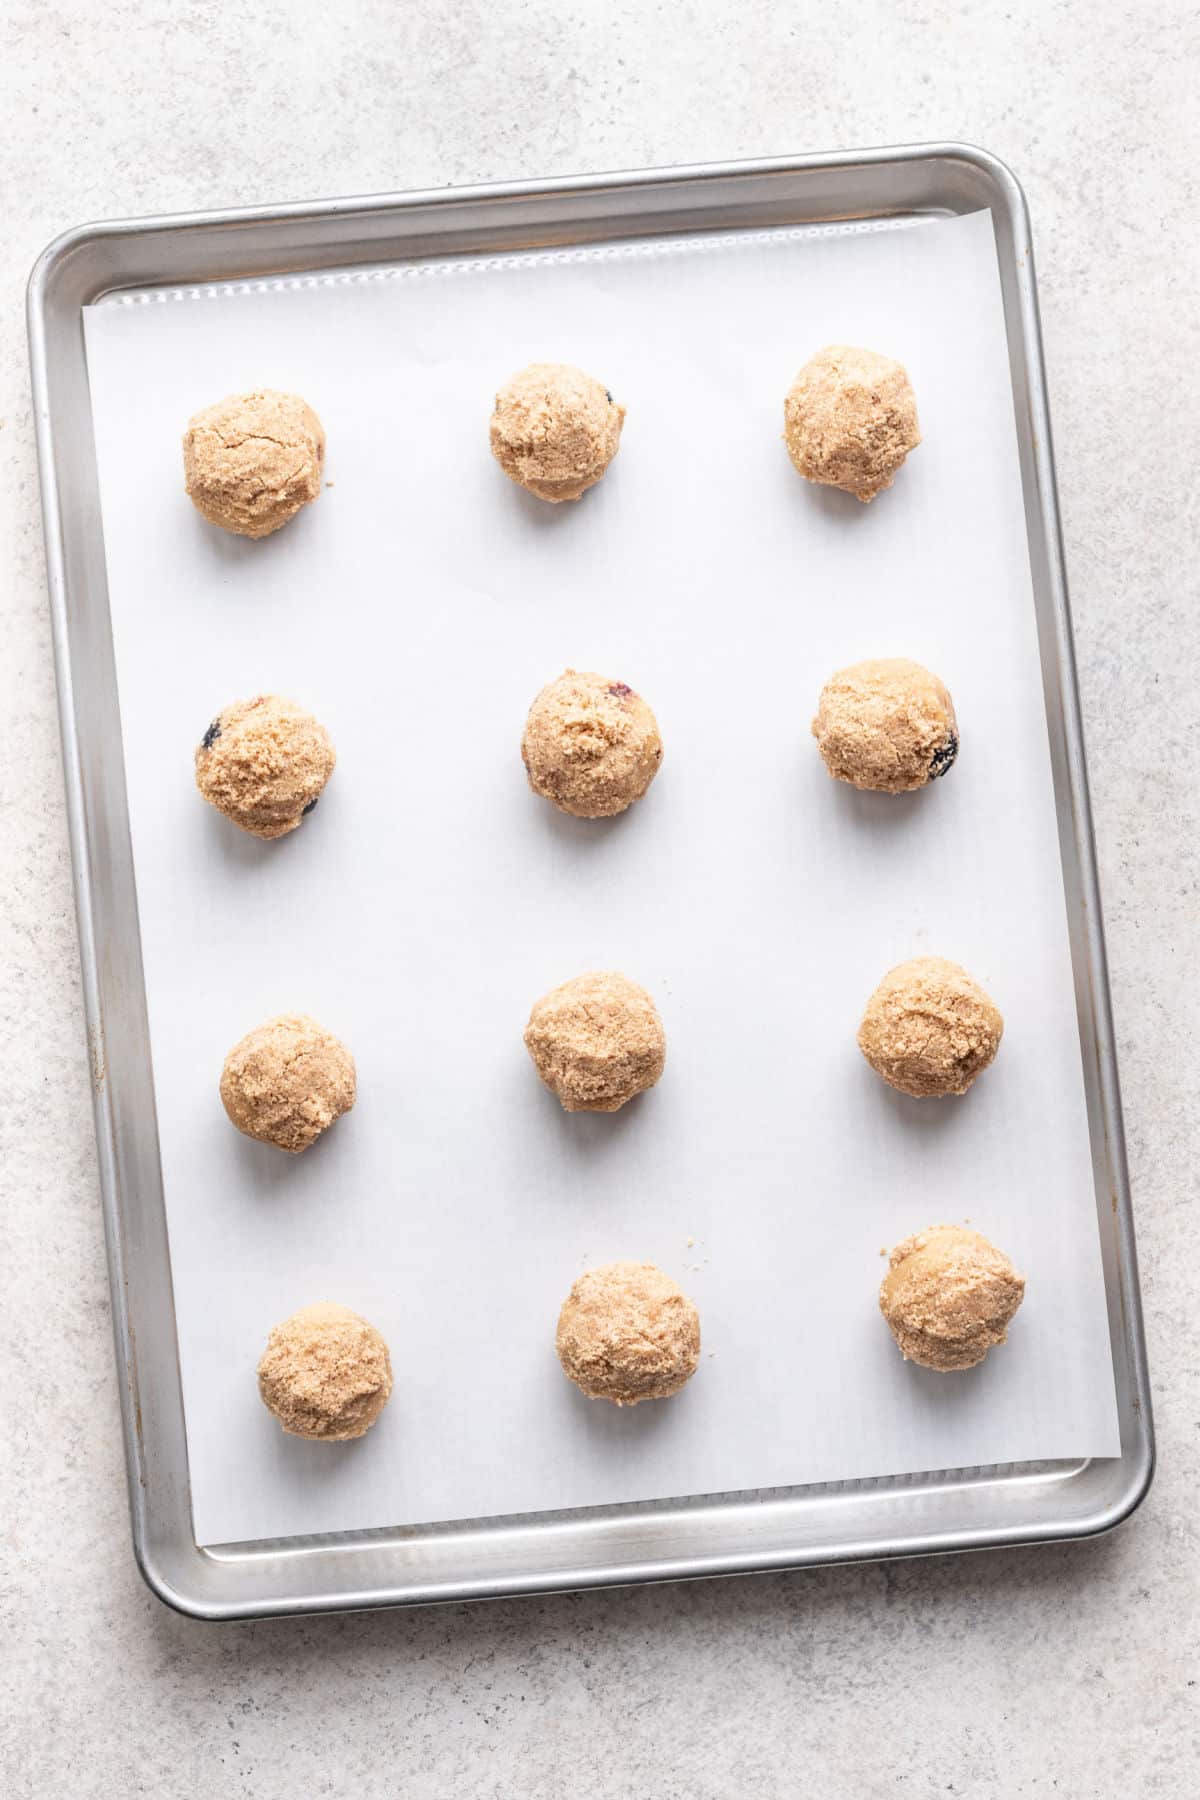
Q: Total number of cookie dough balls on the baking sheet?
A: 12